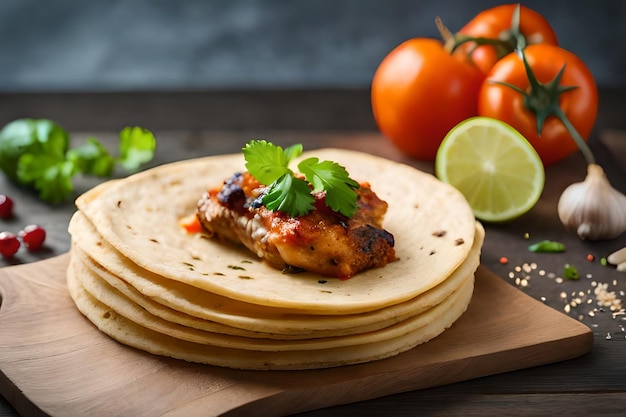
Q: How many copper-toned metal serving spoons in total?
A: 0